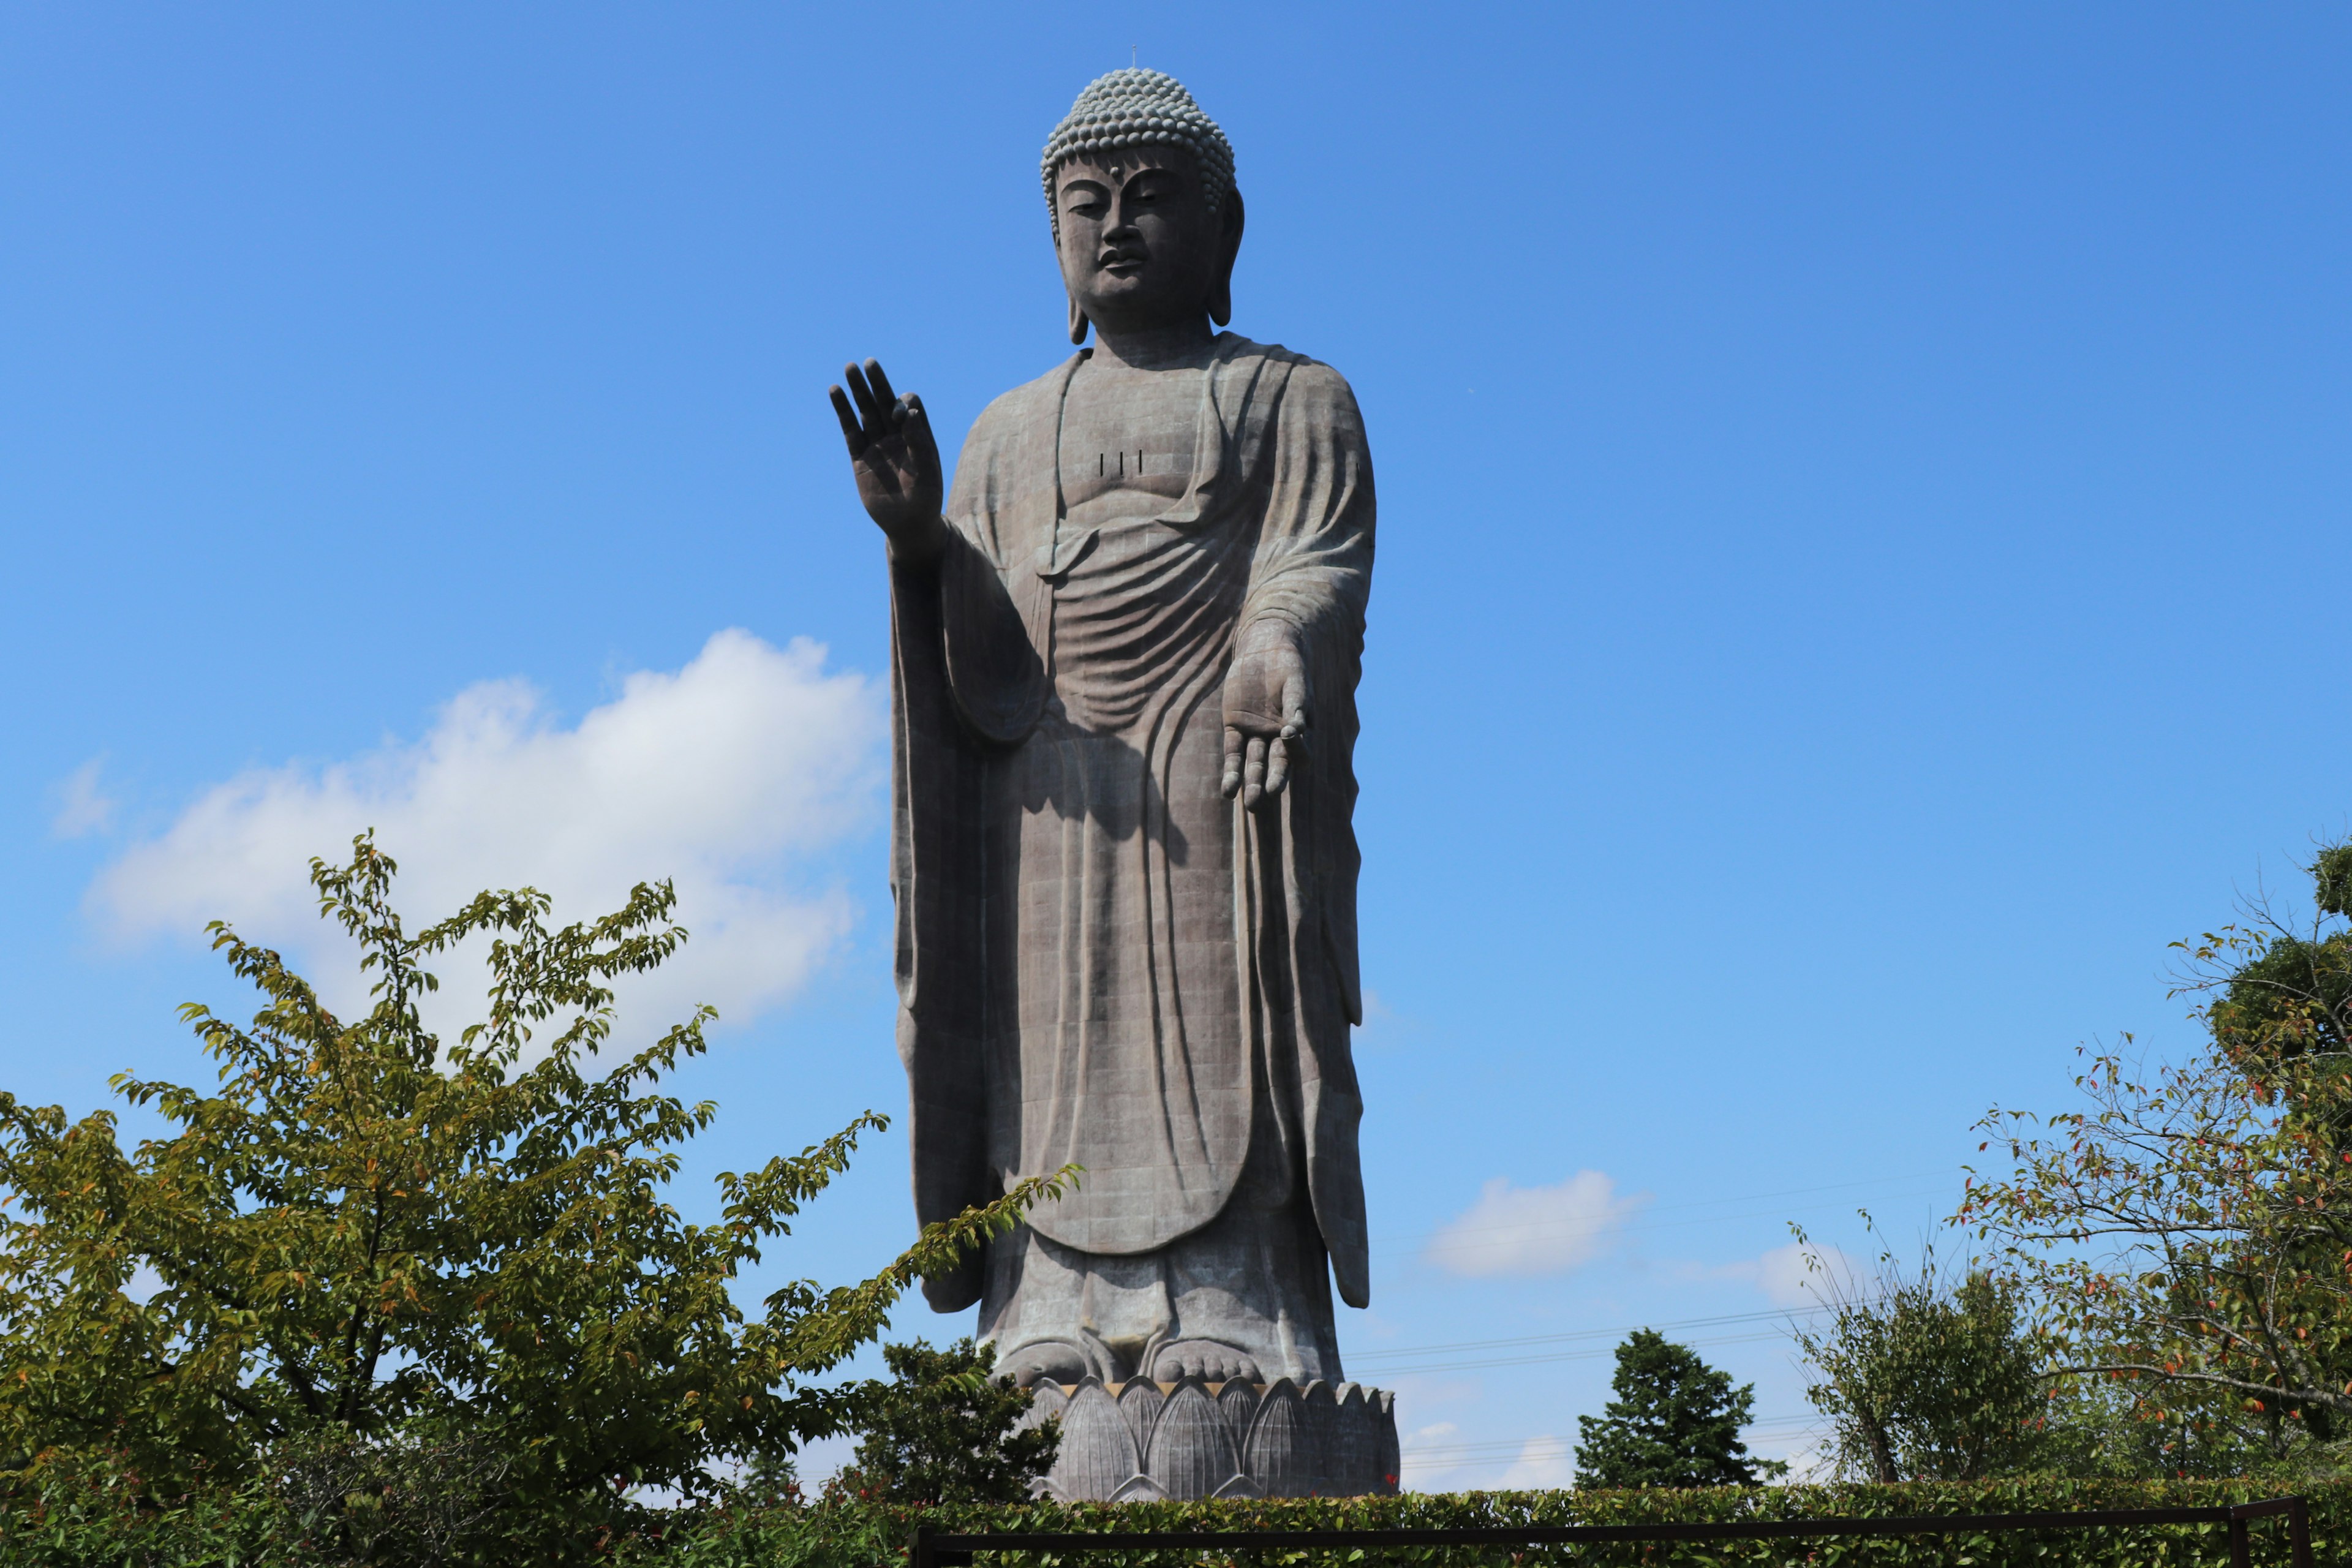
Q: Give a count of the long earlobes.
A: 2